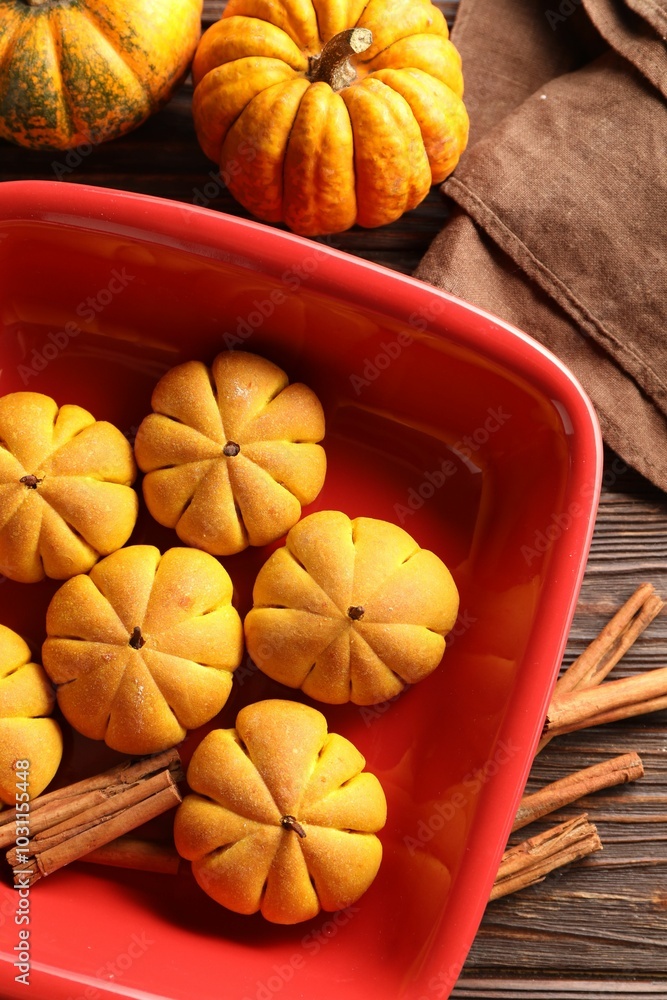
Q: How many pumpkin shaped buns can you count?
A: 6